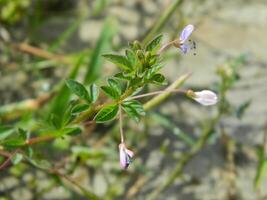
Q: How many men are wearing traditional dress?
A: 0